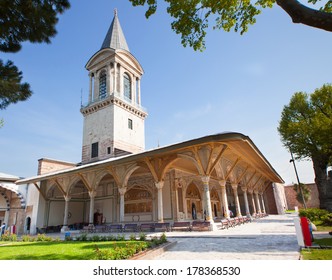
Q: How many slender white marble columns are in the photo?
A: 11